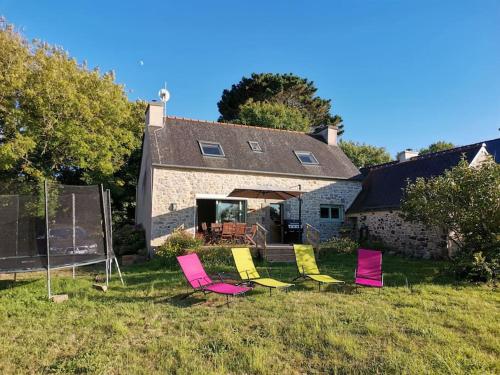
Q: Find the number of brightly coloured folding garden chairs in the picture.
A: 4